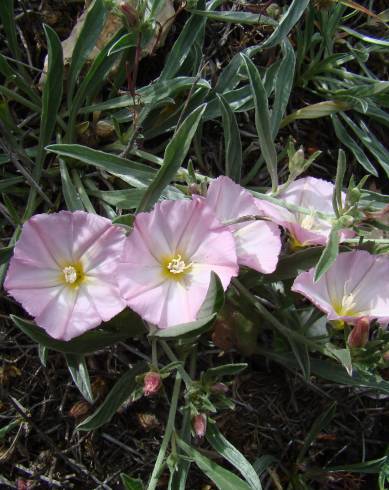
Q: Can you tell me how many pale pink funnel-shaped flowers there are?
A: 5